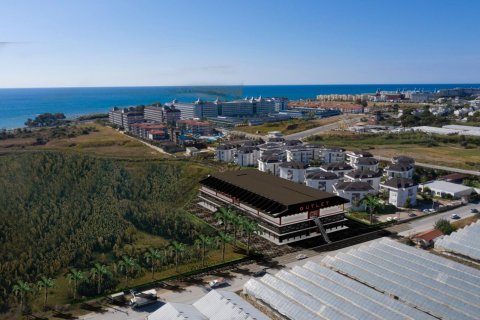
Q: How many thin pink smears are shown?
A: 0